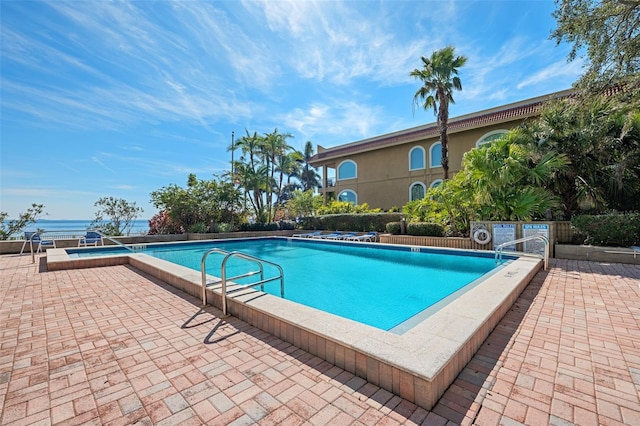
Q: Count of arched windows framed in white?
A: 7